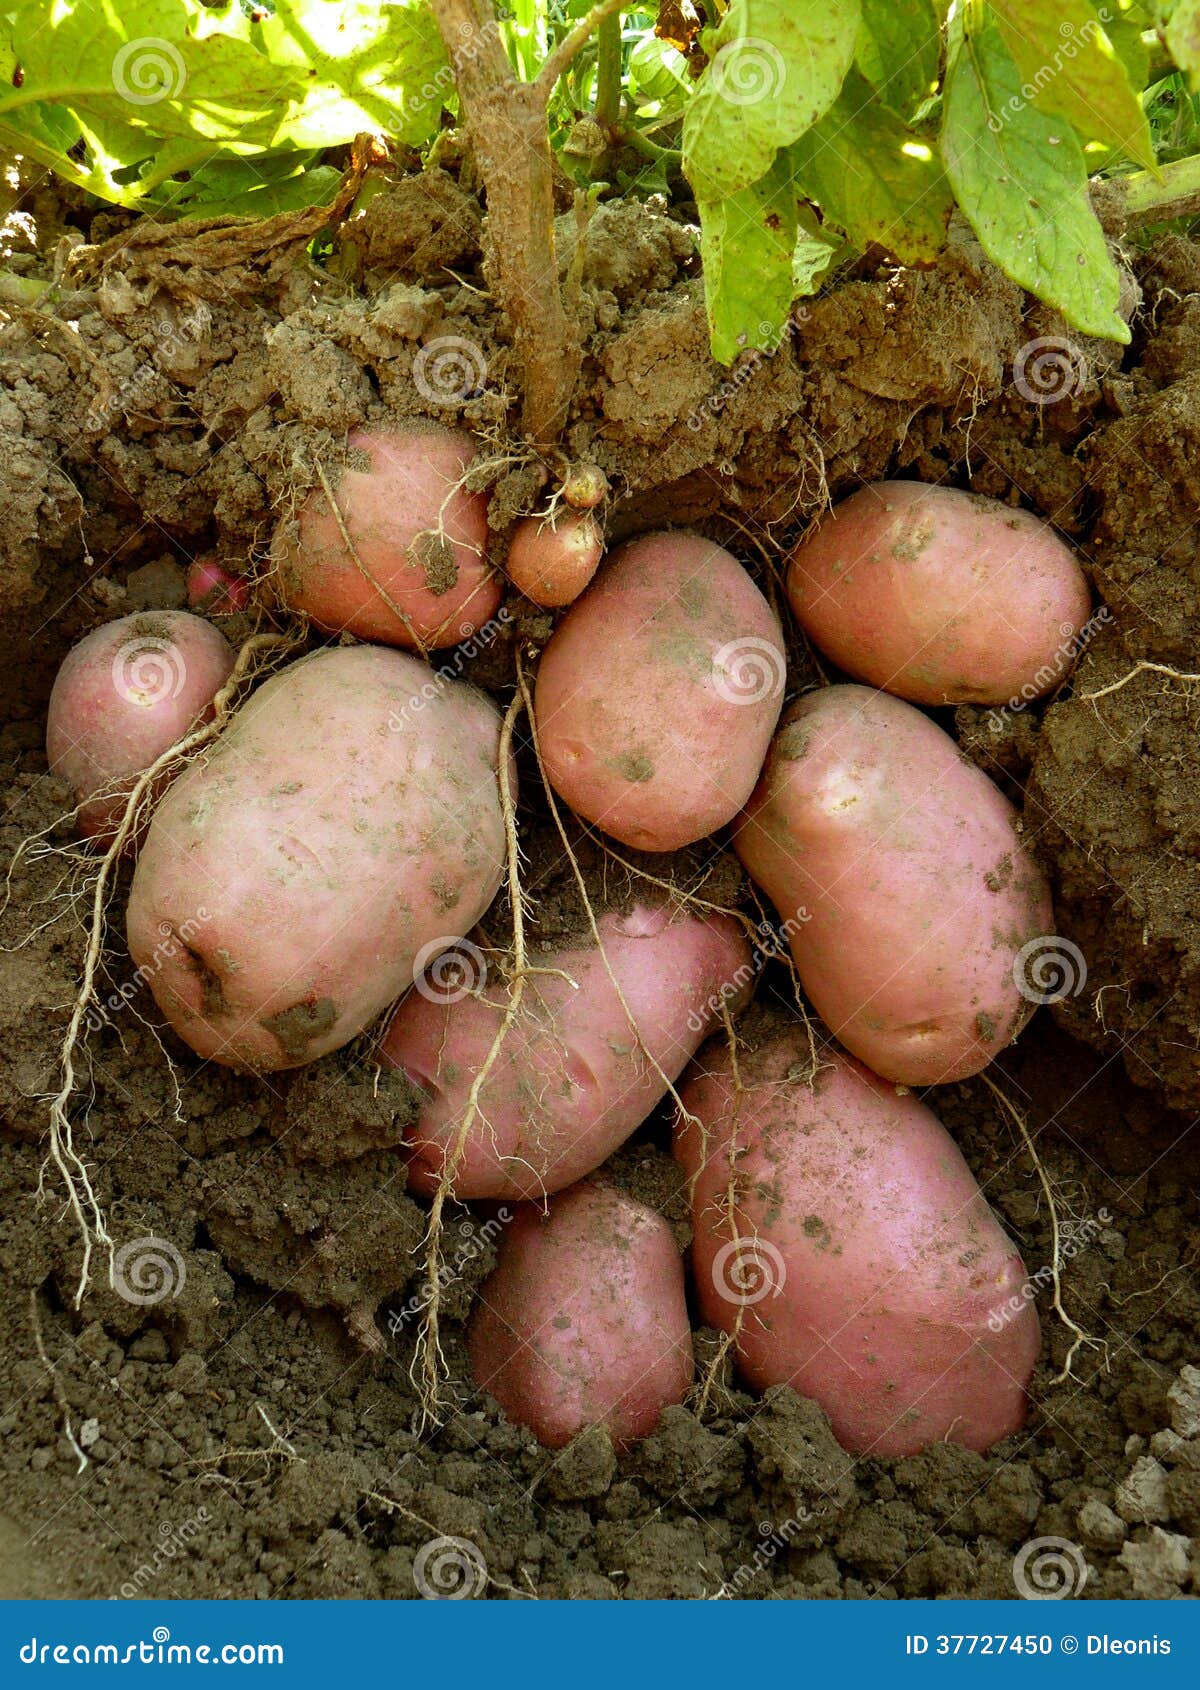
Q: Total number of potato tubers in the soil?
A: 12